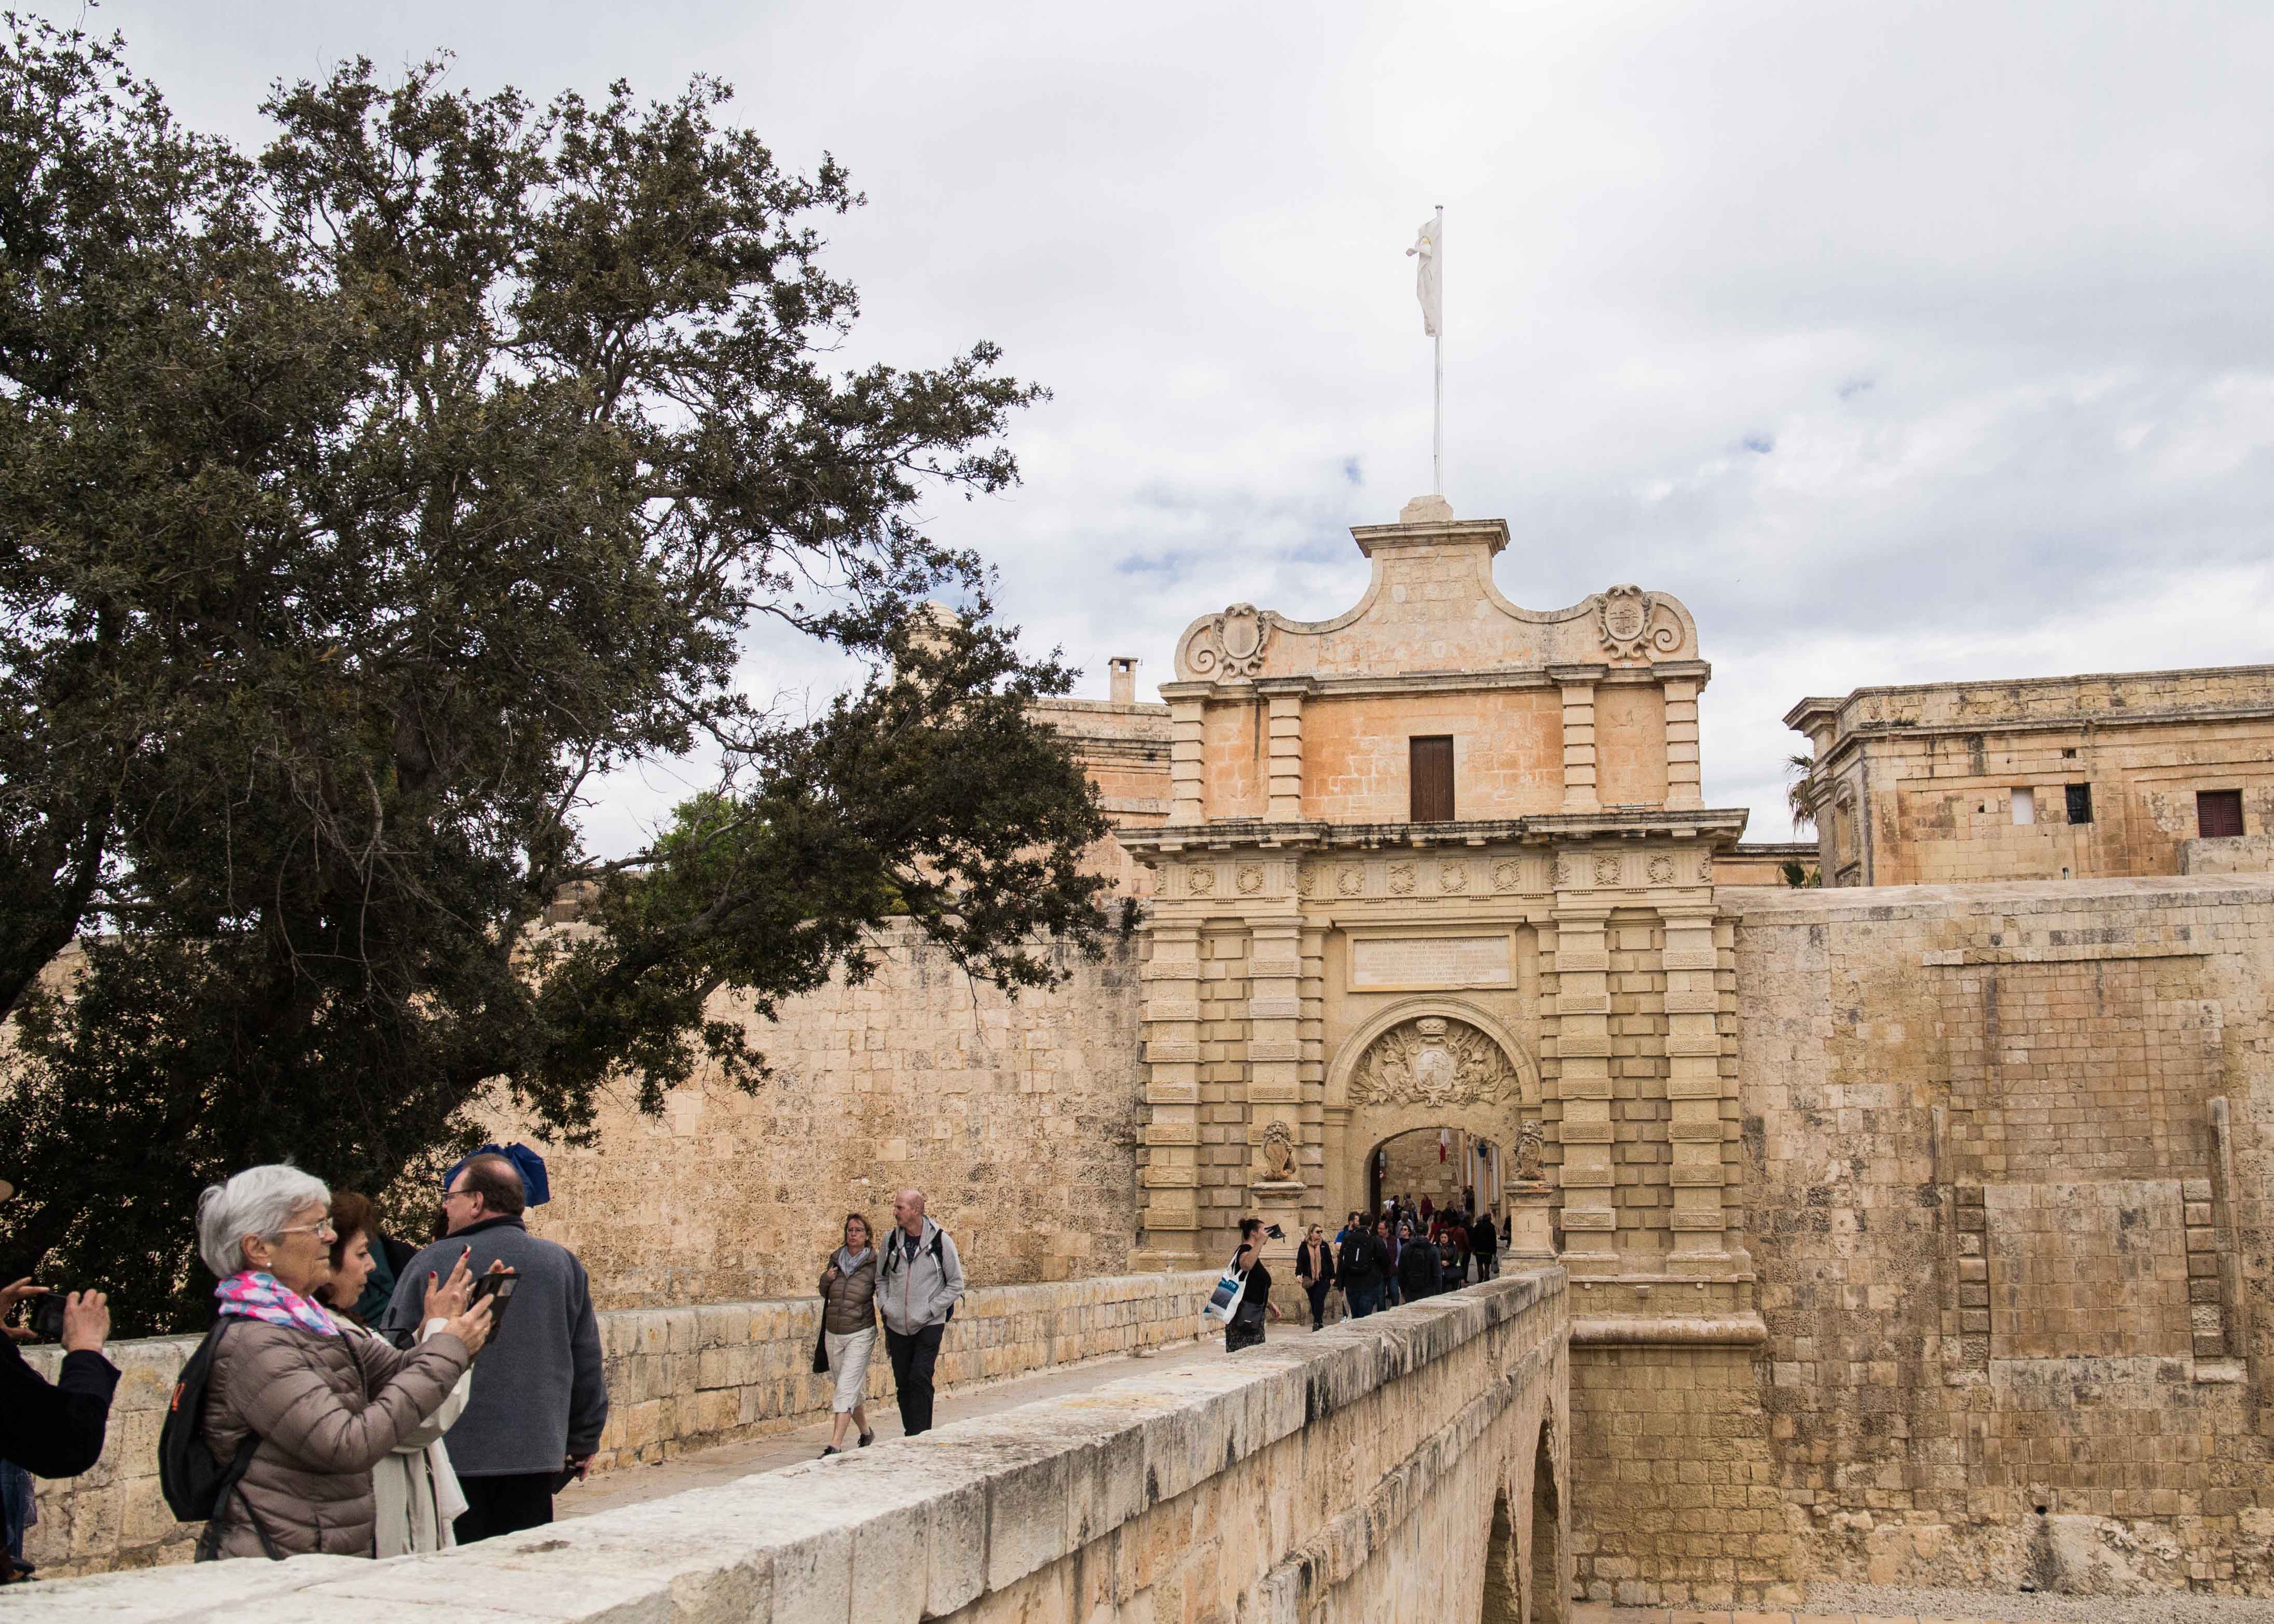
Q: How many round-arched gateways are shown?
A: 1